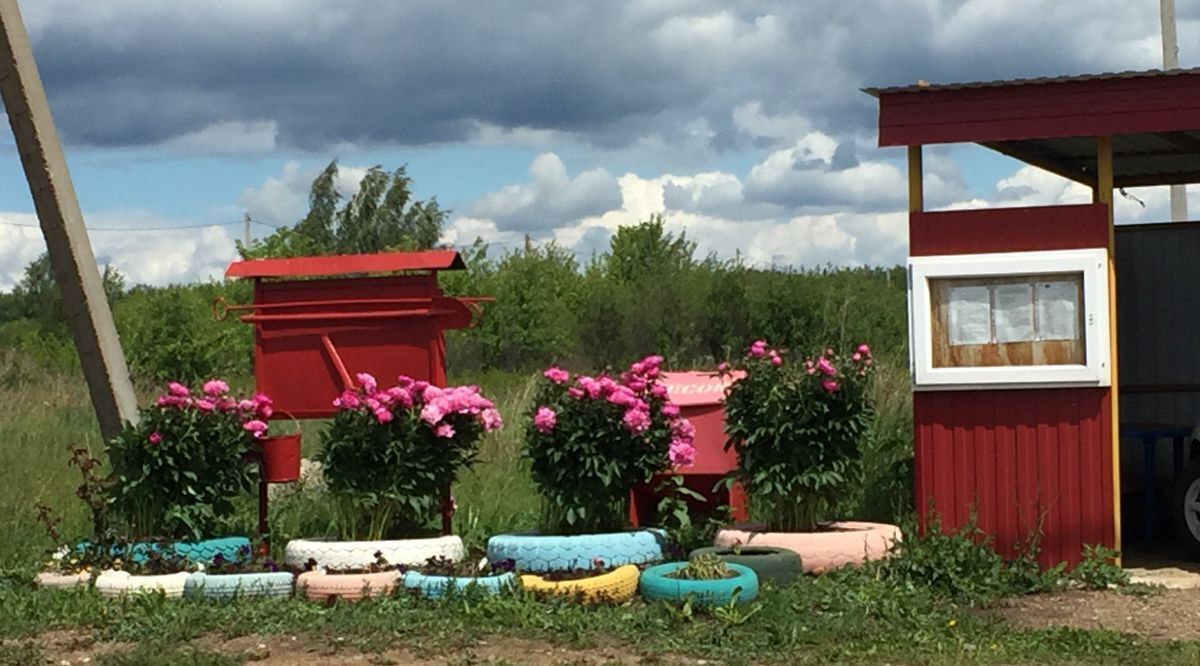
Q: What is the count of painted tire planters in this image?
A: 12